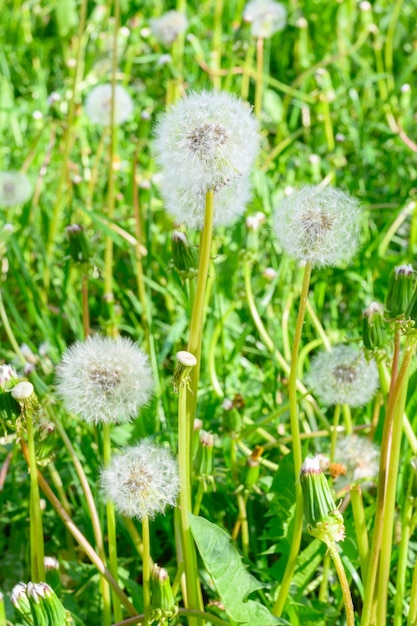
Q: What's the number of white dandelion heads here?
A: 11